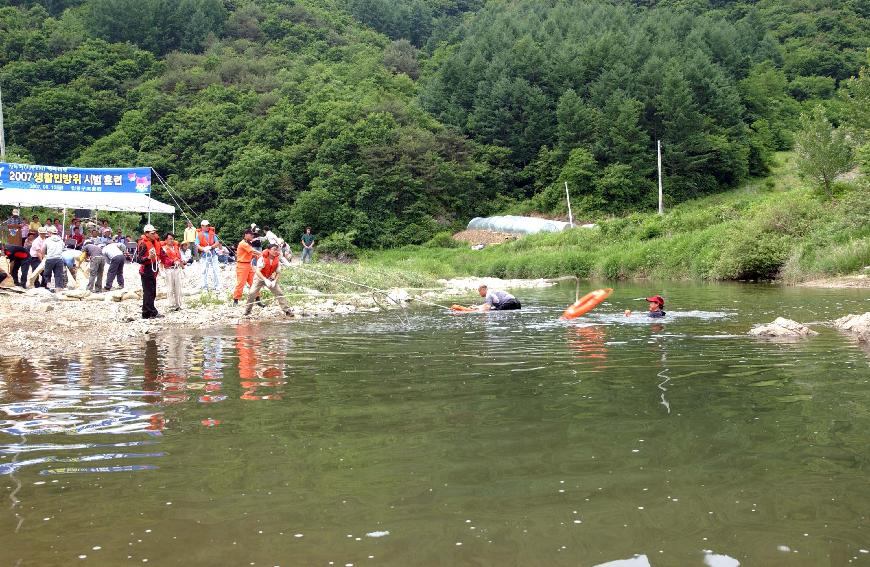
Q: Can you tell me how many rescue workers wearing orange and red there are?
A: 5